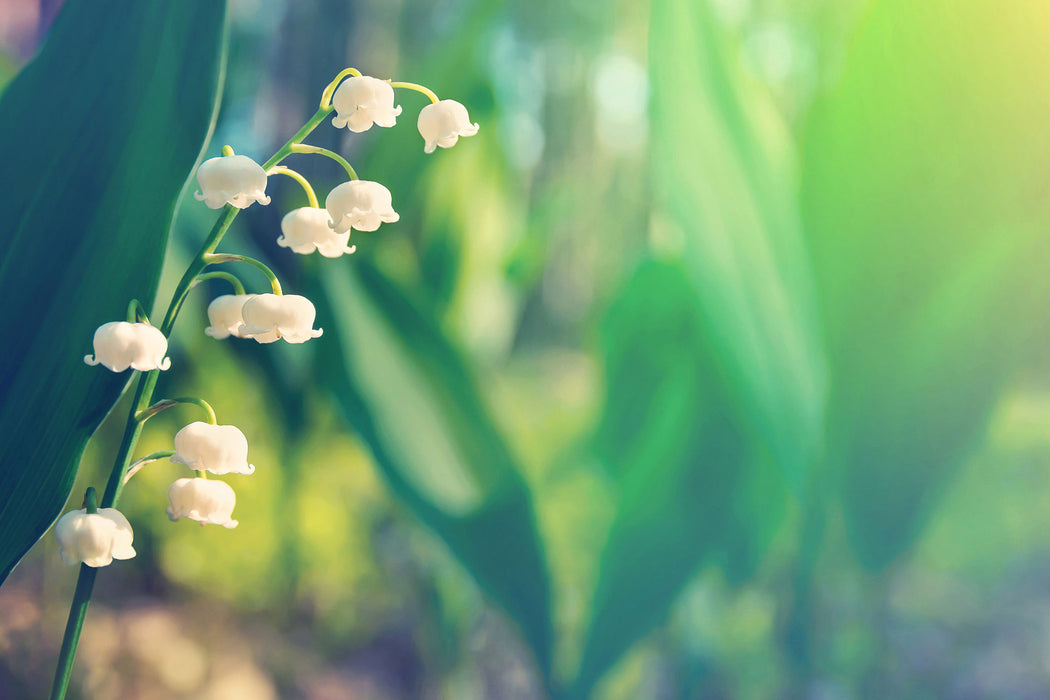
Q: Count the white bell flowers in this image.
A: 11